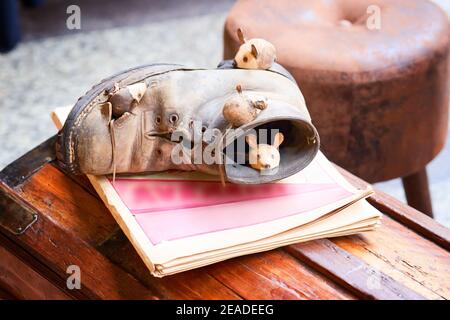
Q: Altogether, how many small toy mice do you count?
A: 4